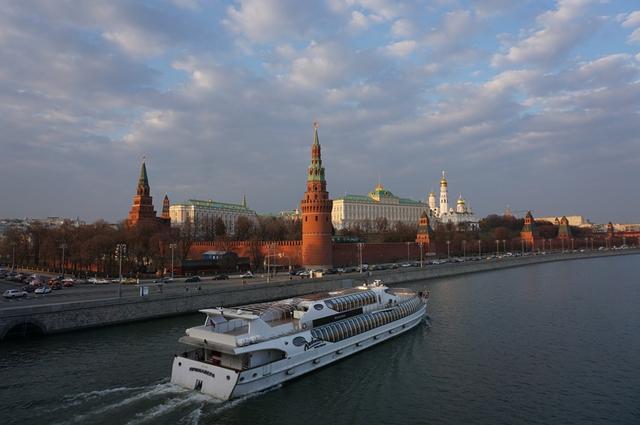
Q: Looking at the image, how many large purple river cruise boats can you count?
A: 0